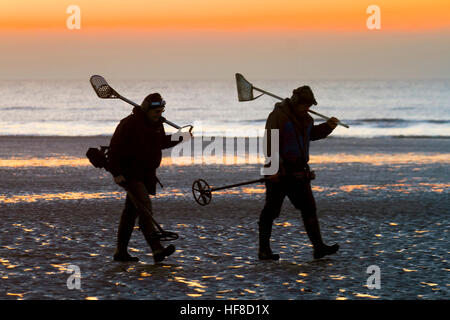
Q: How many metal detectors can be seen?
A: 2